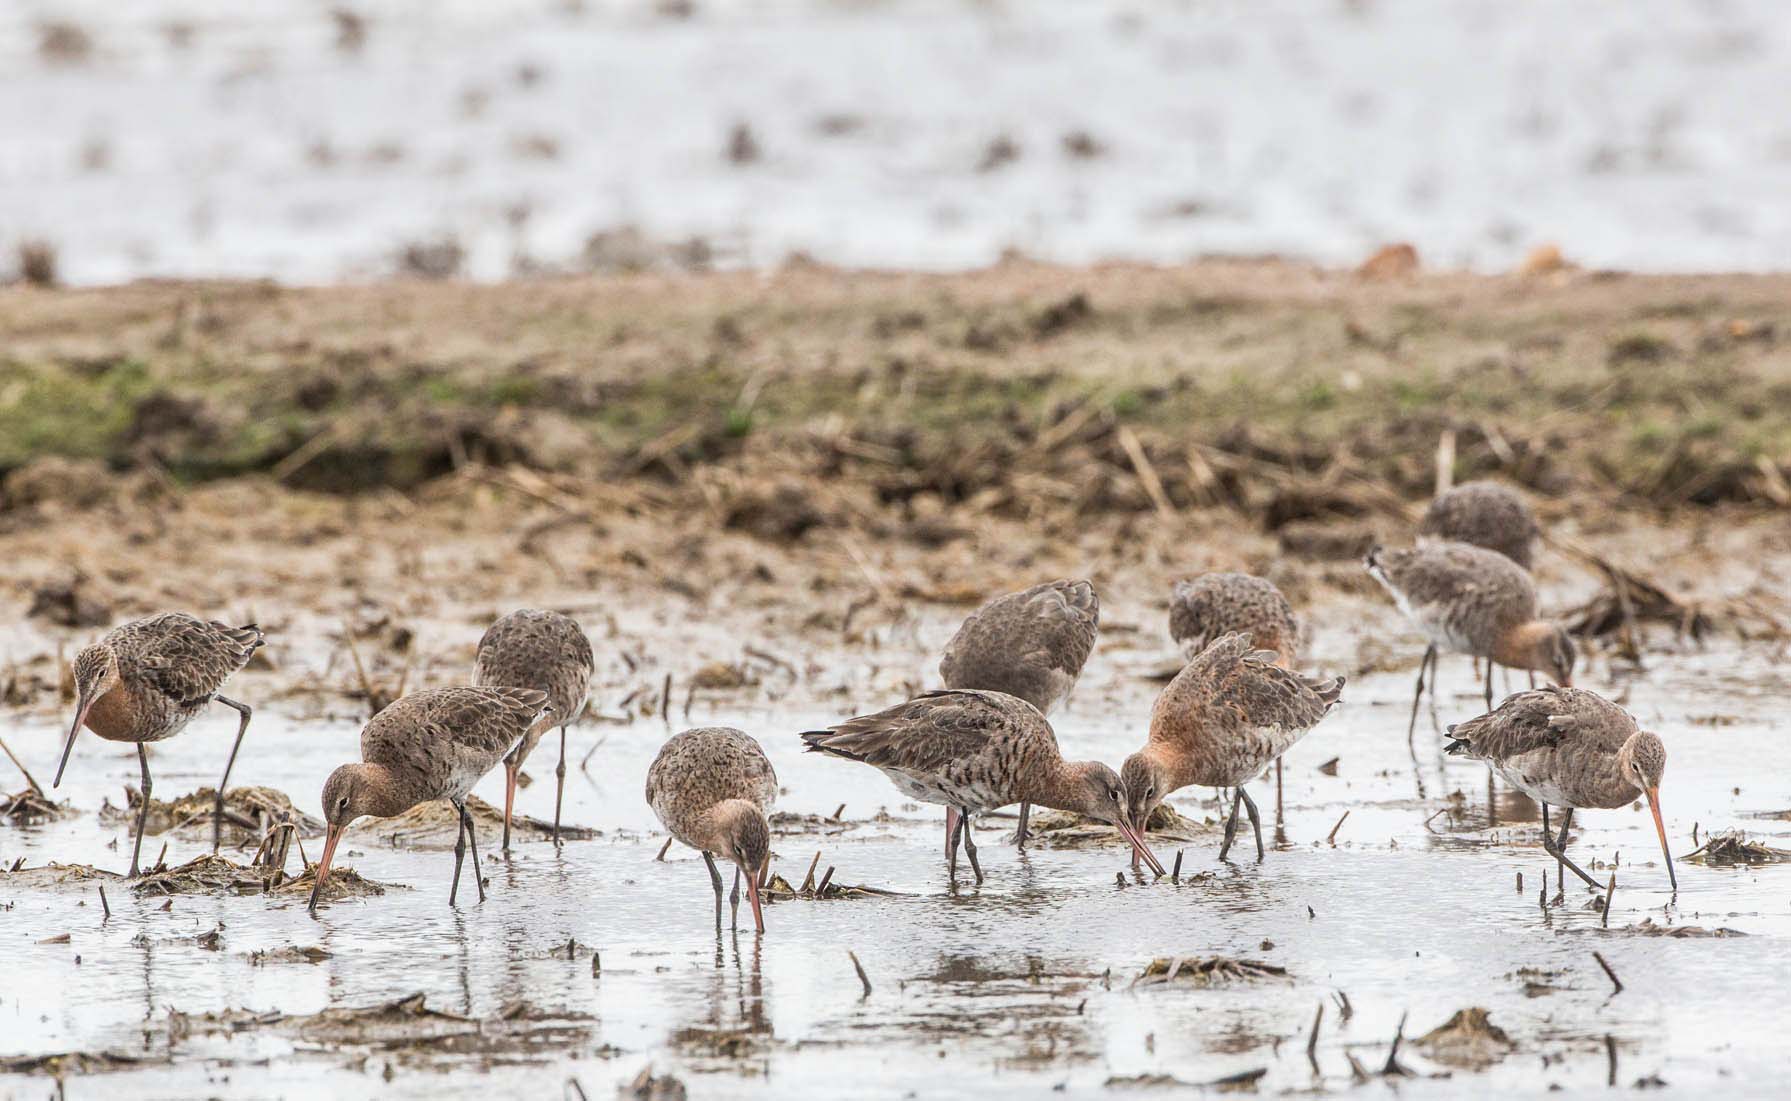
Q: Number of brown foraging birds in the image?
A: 11